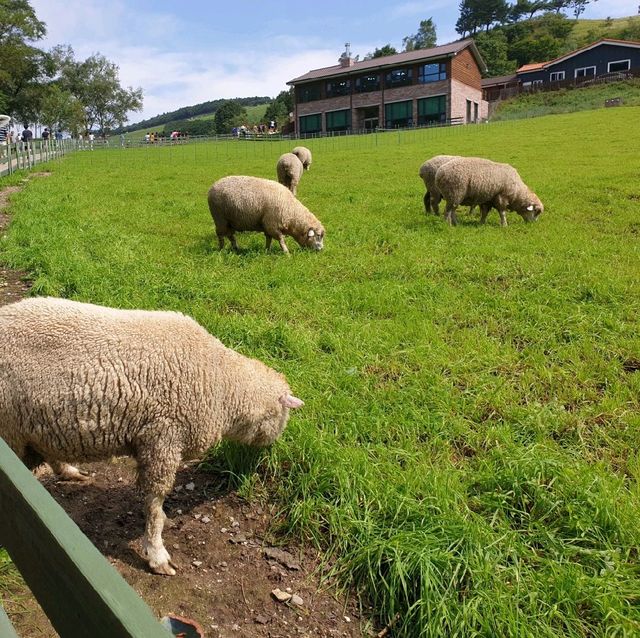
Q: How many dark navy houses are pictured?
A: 1